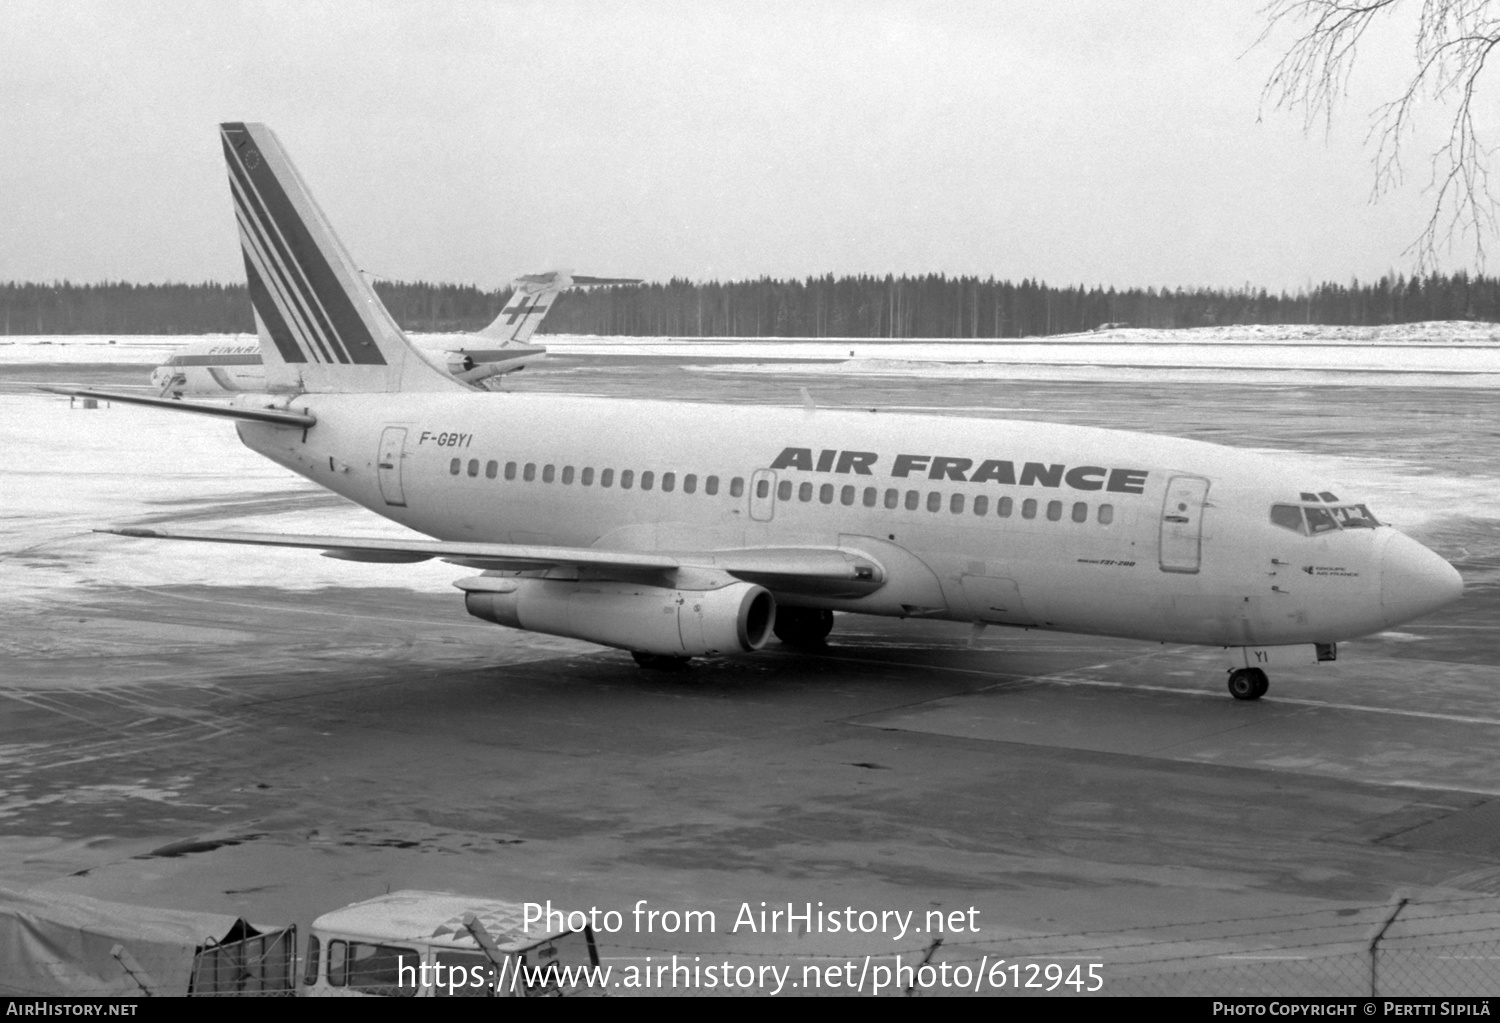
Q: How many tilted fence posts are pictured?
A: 4